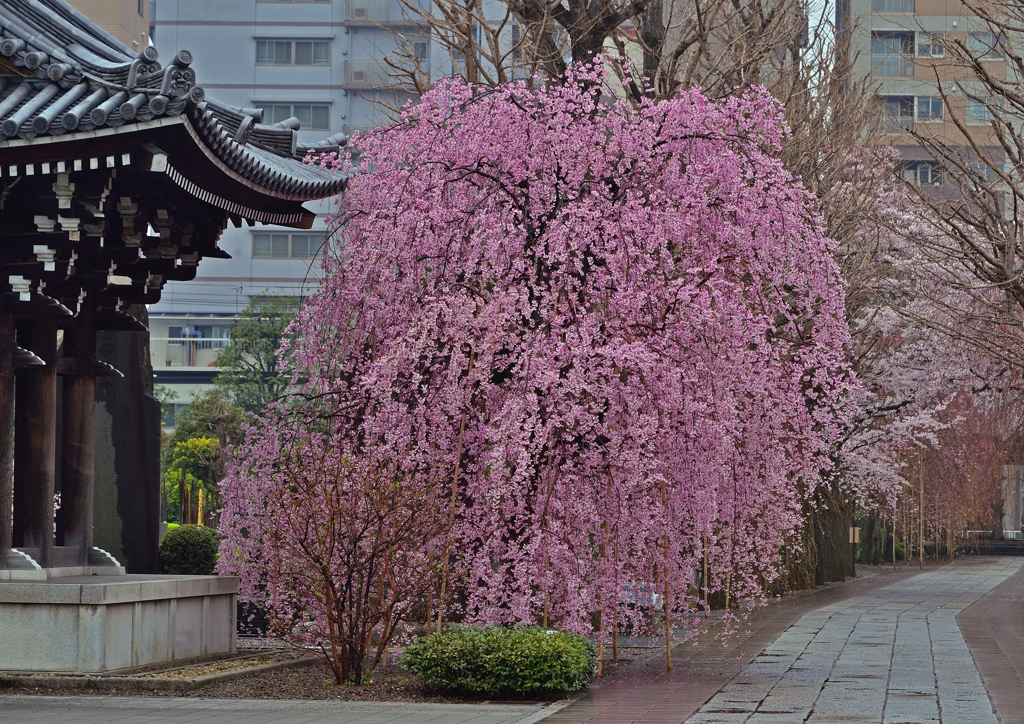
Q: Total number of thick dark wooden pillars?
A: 3